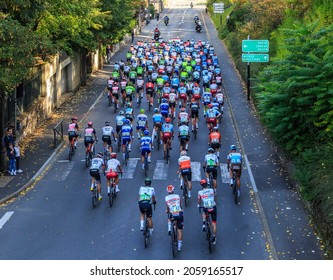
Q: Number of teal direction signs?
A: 2